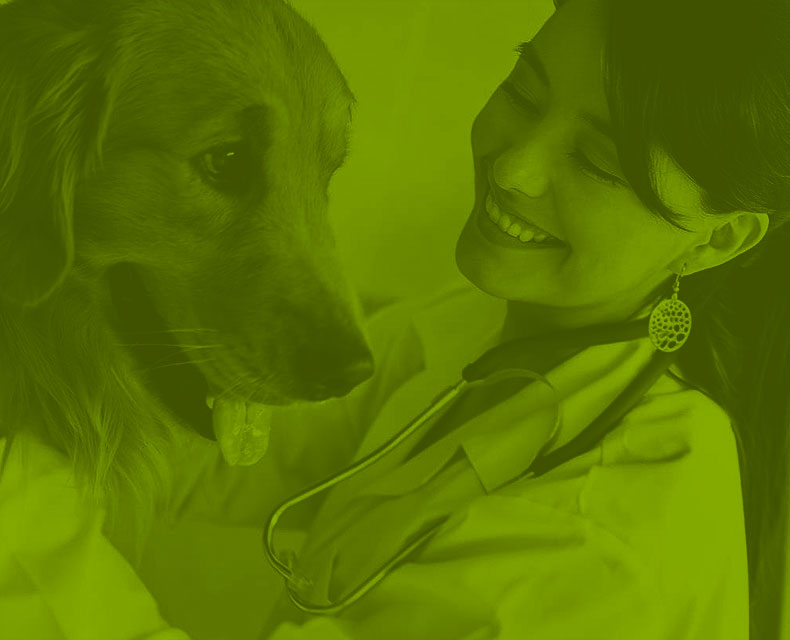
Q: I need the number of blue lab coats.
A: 0